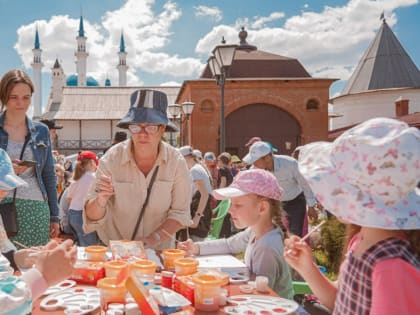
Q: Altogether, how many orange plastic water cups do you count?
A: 7